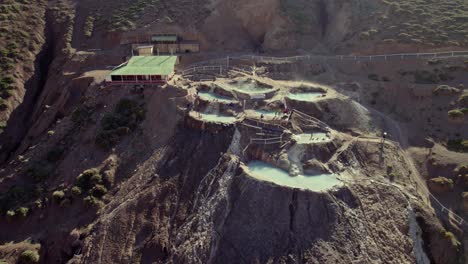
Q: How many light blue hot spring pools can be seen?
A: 7